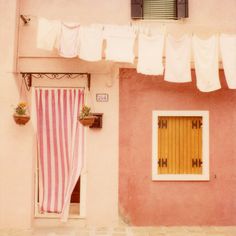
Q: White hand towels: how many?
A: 8